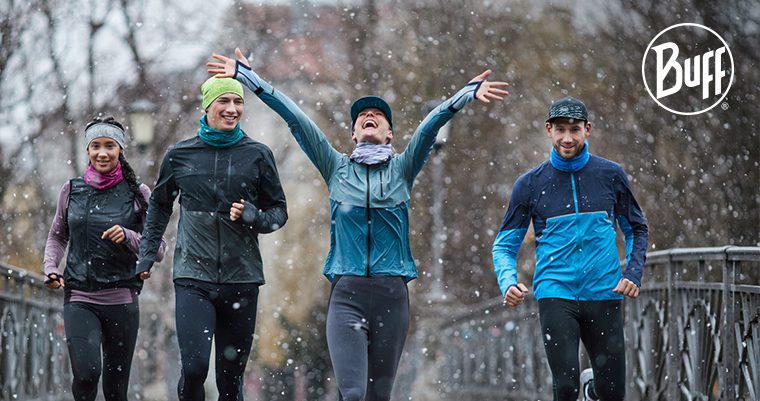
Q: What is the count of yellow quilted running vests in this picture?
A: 0